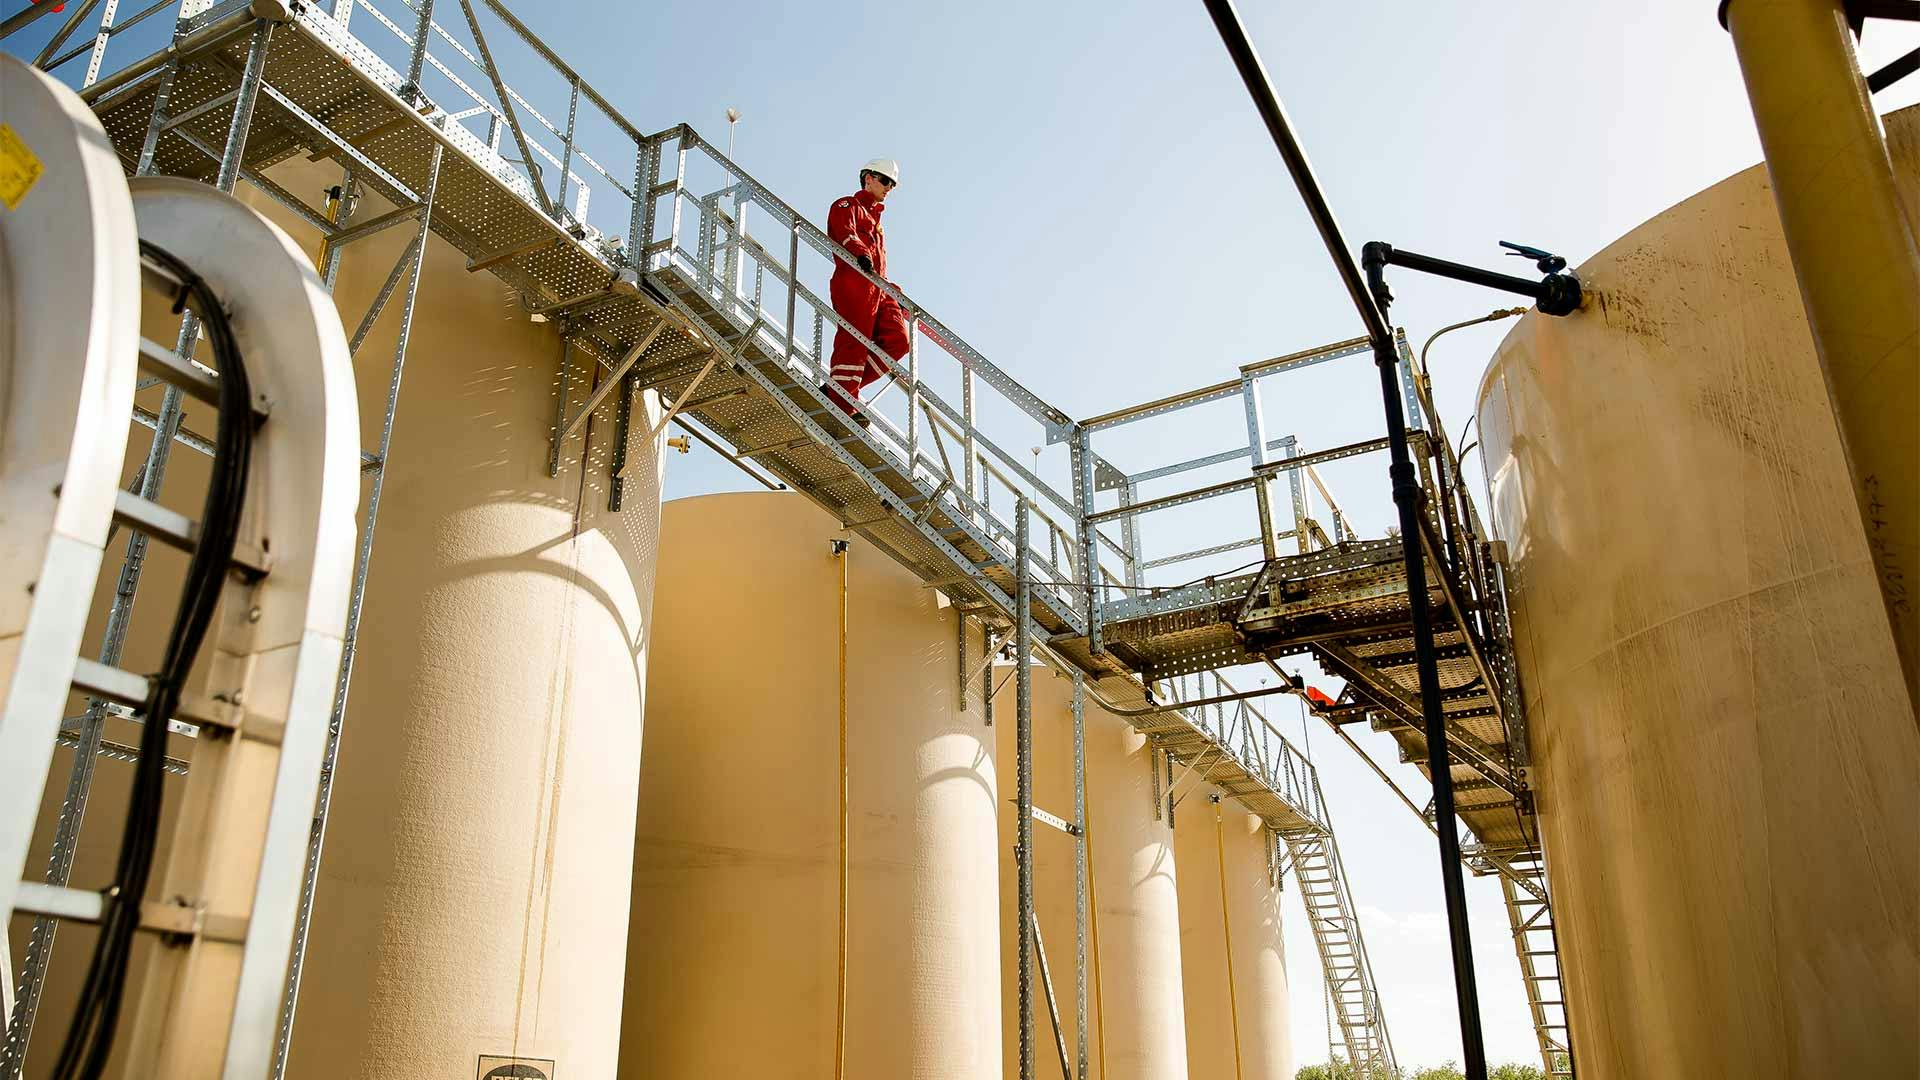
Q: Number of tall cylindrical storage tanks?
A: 5